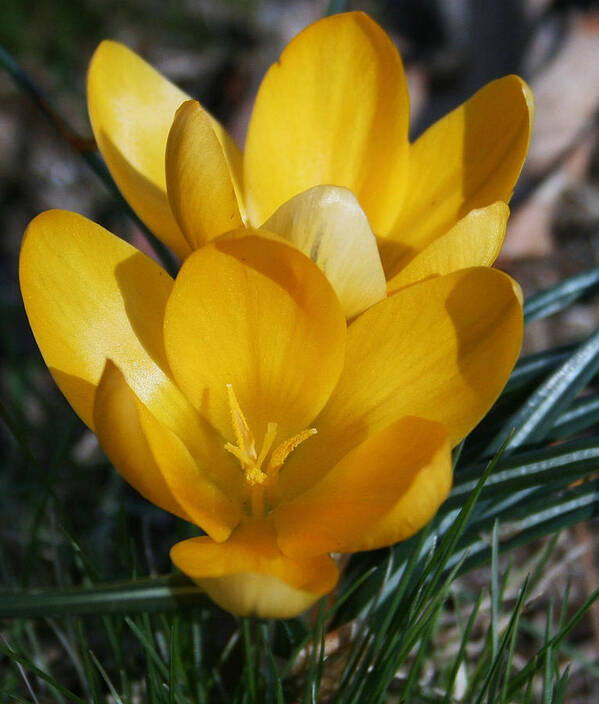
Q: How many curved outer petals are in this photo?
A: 12